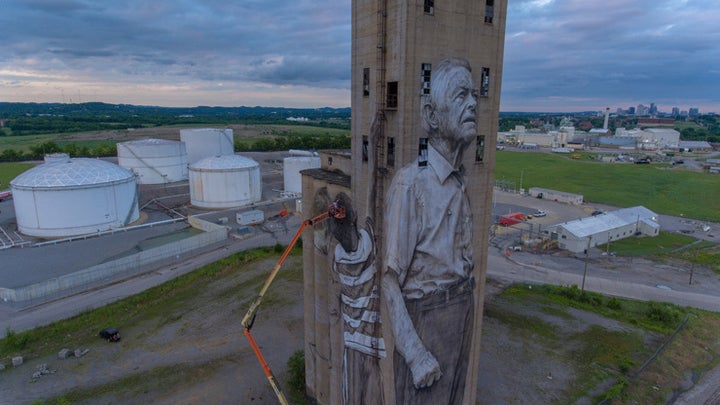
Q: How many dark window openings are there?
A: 10